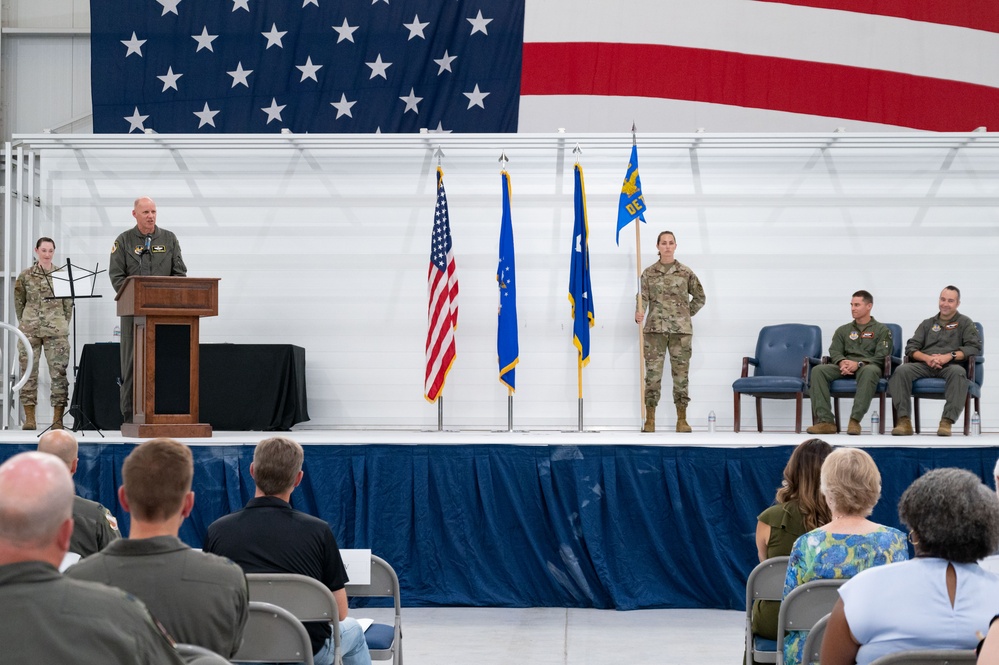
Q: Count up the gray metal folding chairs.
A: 8